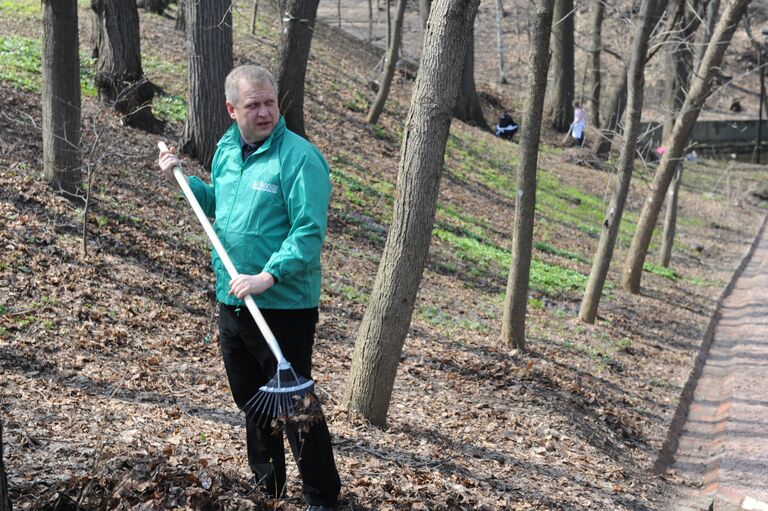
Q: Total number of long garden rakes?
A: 1